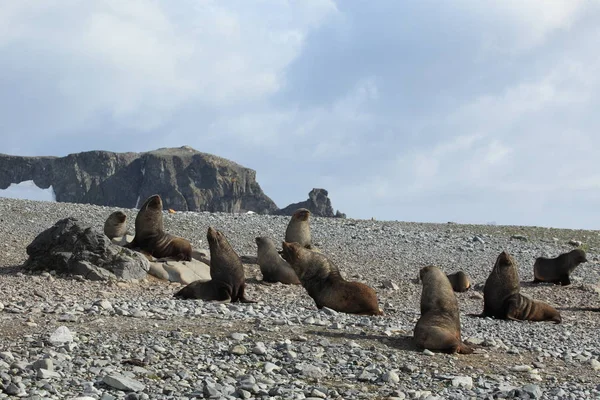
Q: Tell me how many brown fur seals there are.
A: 10